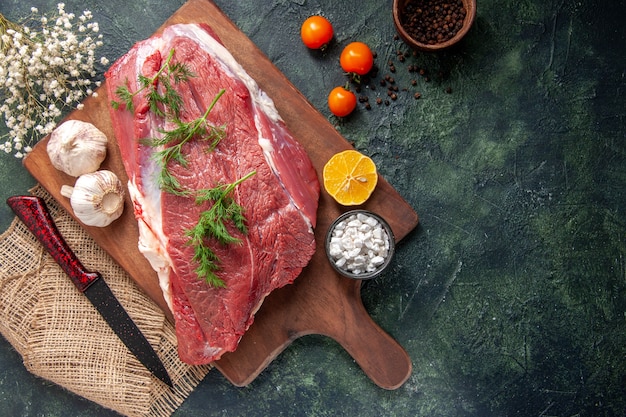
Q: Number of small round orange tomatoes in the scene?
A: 3